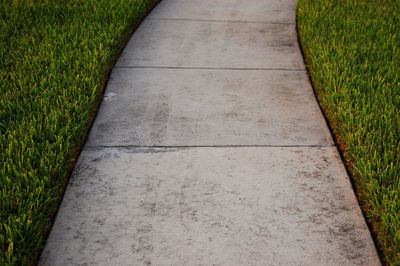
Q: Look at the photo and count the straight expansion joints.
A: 3